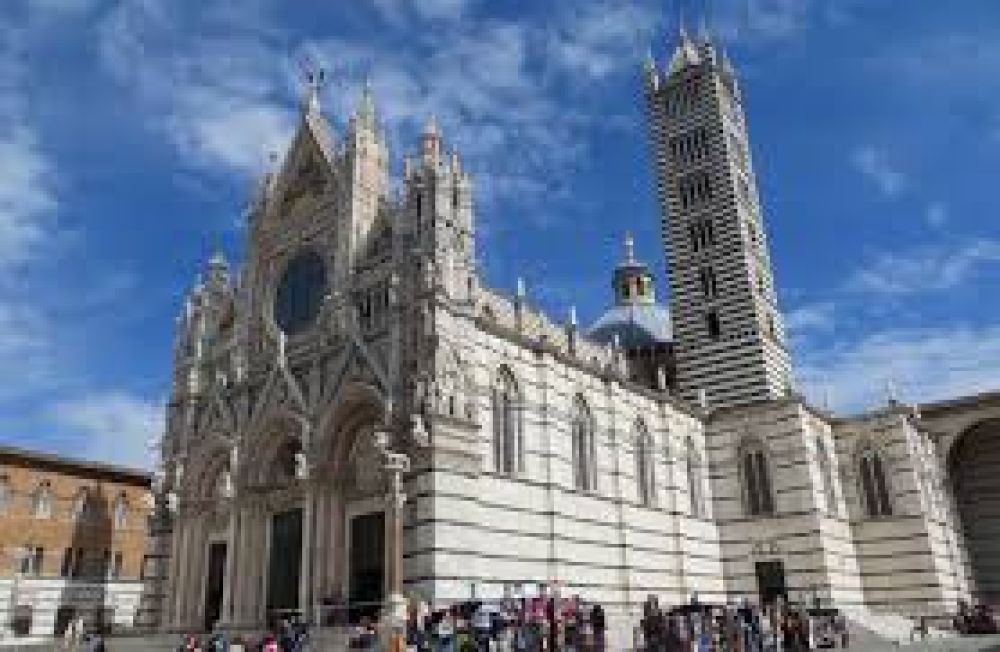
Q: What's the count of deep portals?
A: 3